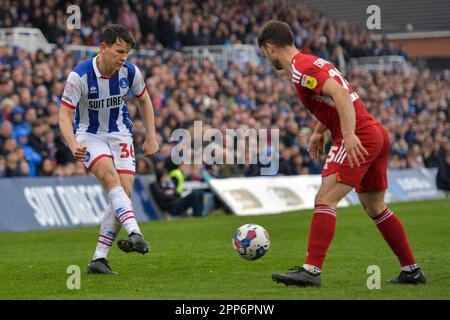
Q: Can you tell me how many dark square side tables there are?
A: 0